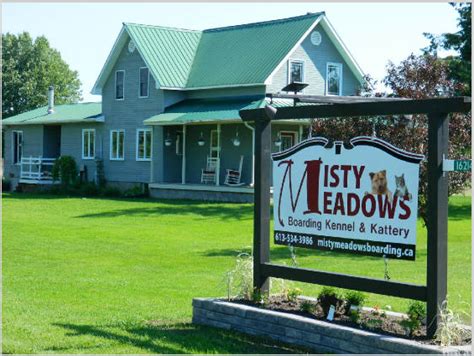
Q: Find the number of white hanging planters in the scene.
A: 4